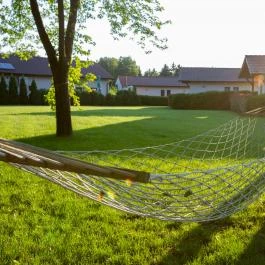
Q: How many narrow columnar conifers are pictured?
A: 4